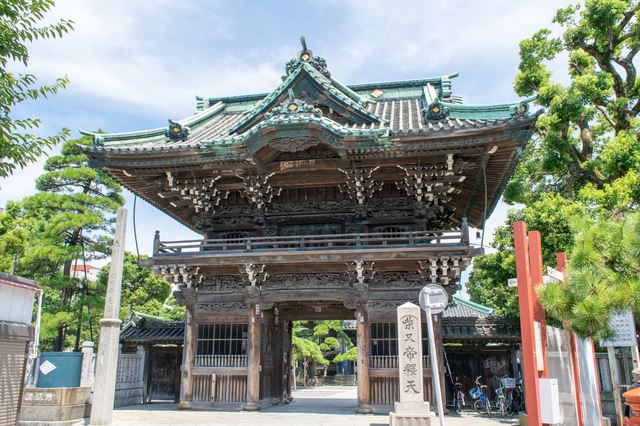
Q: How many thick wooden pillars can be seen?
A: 4